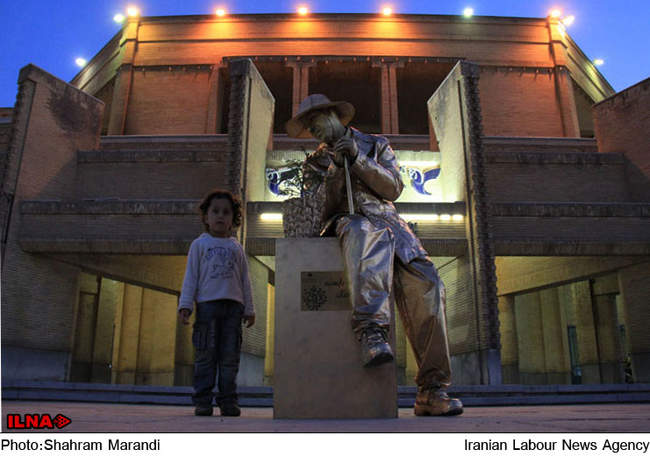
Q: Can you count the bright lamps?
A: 10